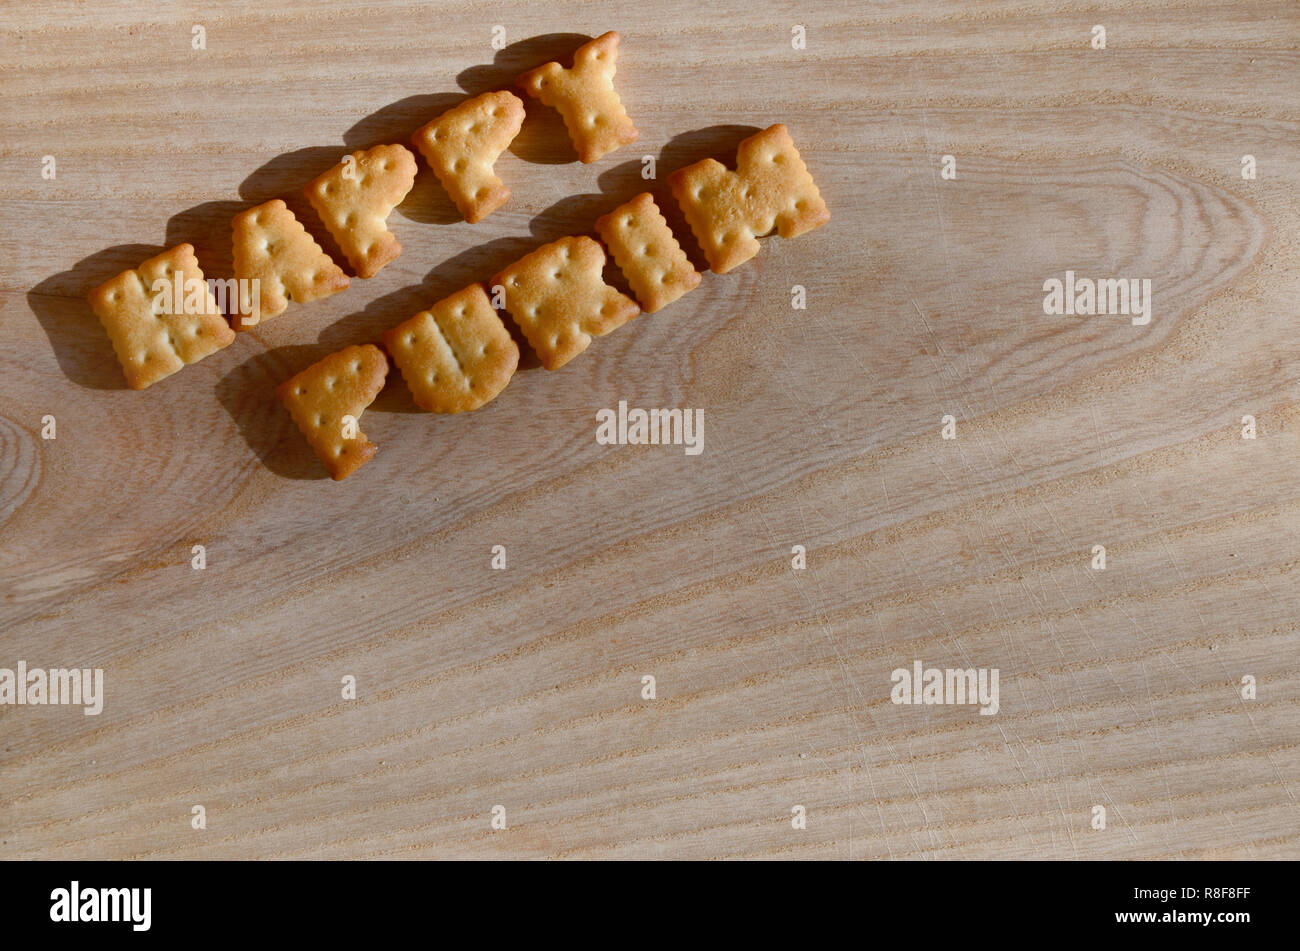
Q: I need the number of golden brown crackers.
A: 10